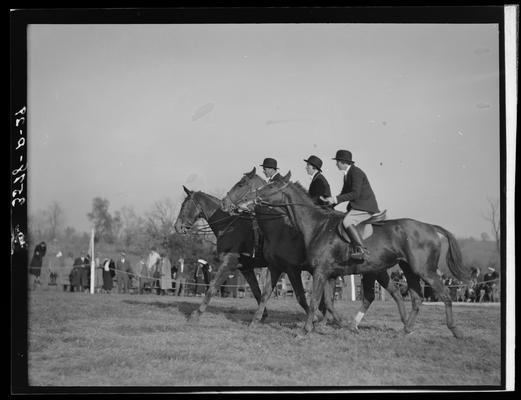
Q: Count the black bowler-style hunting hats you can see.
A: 3